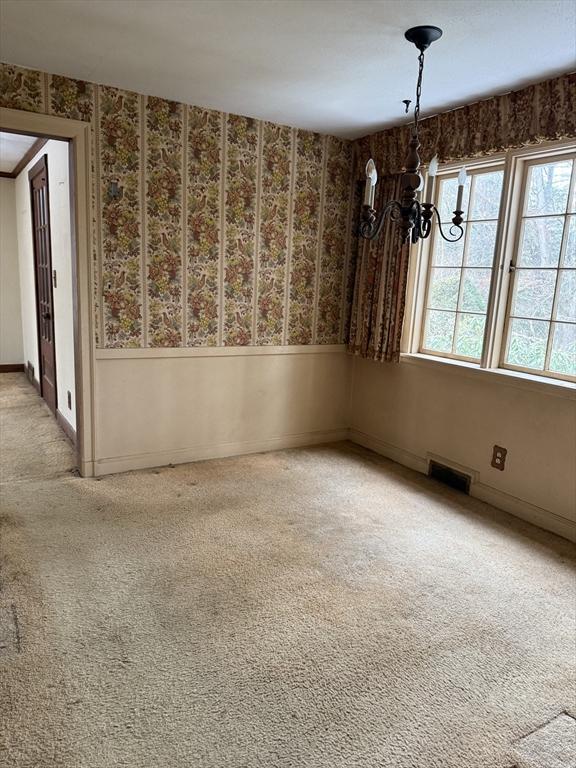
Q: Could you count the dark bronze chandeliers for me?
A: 1